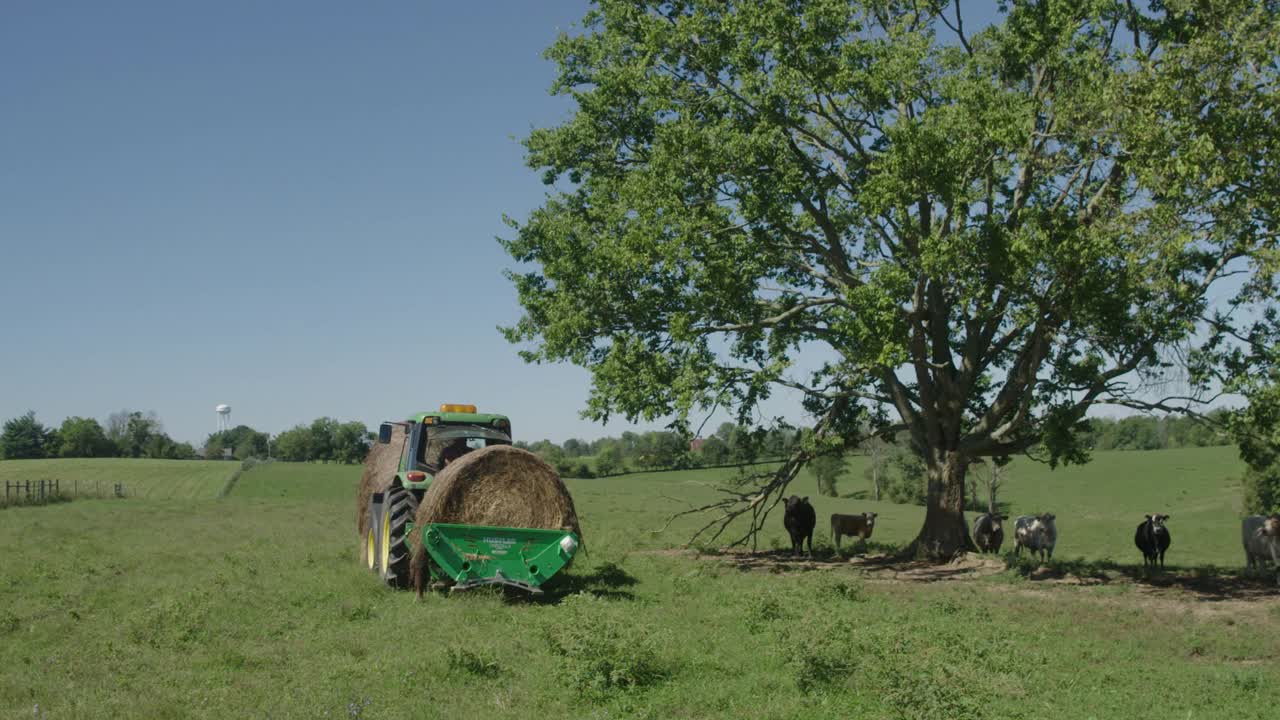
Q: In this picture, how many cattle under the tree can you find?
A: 6